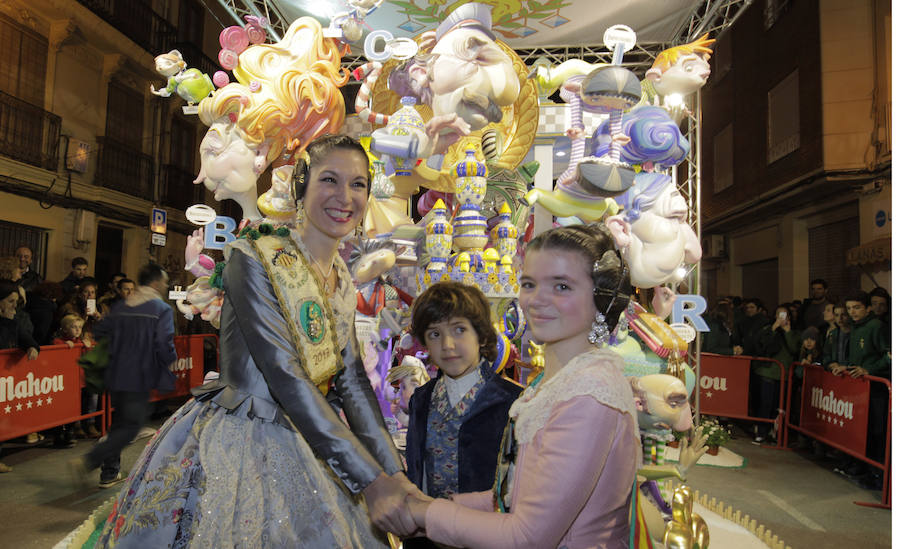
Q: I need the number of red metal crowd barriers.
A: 4